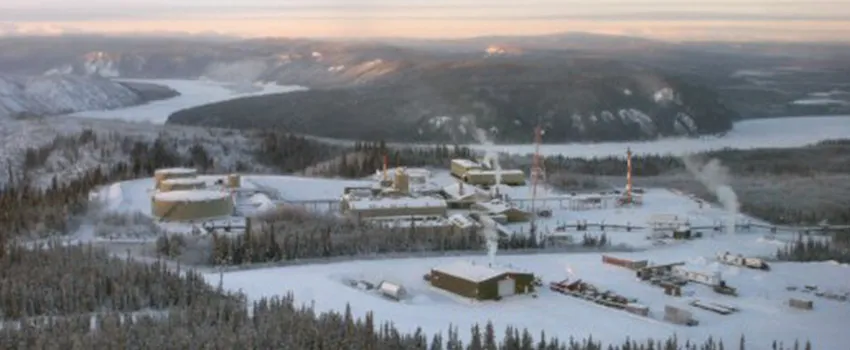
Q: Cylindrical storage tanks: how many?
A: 4